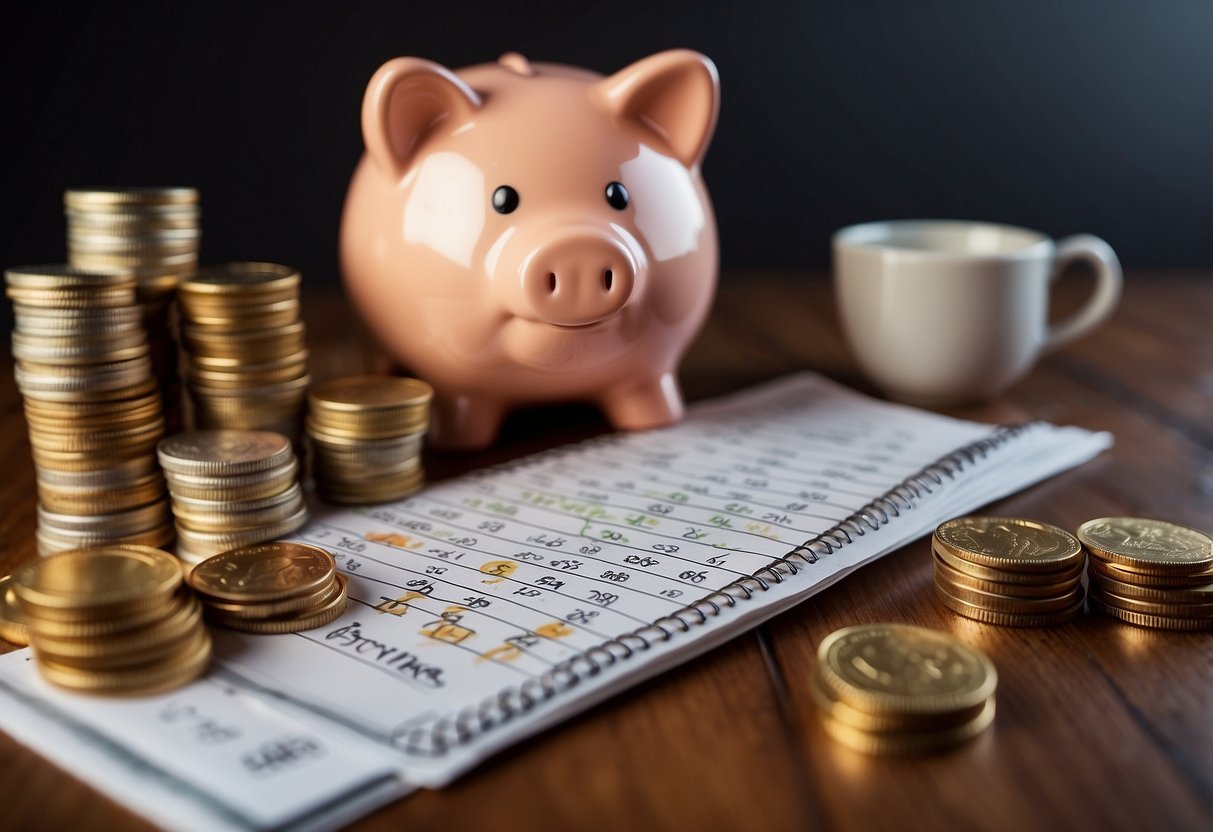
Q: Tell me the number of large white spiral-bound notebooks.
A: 1